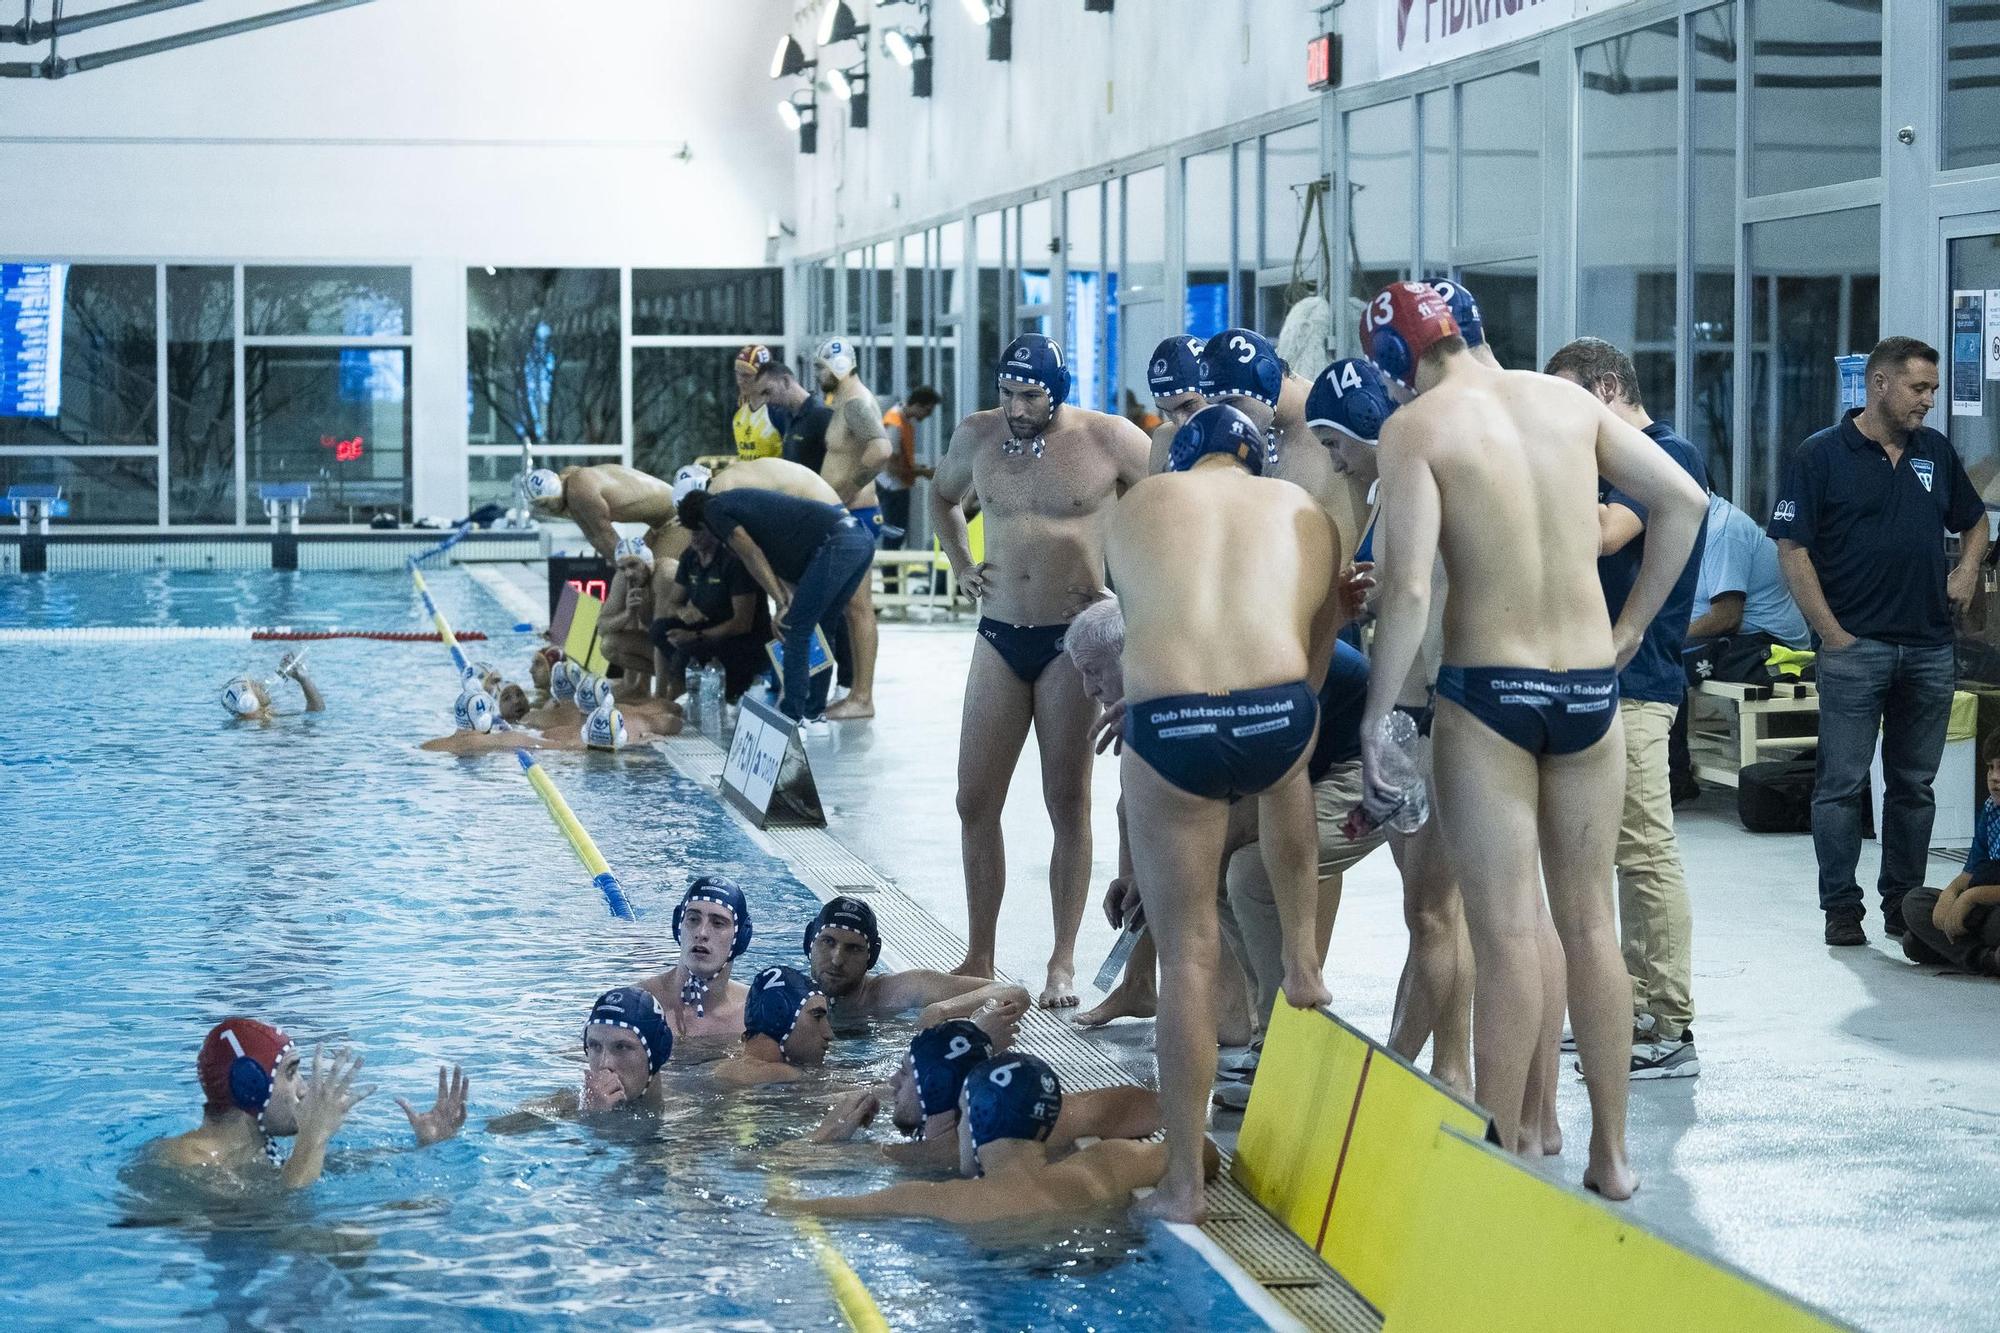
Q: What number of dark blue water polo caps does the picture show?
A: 12